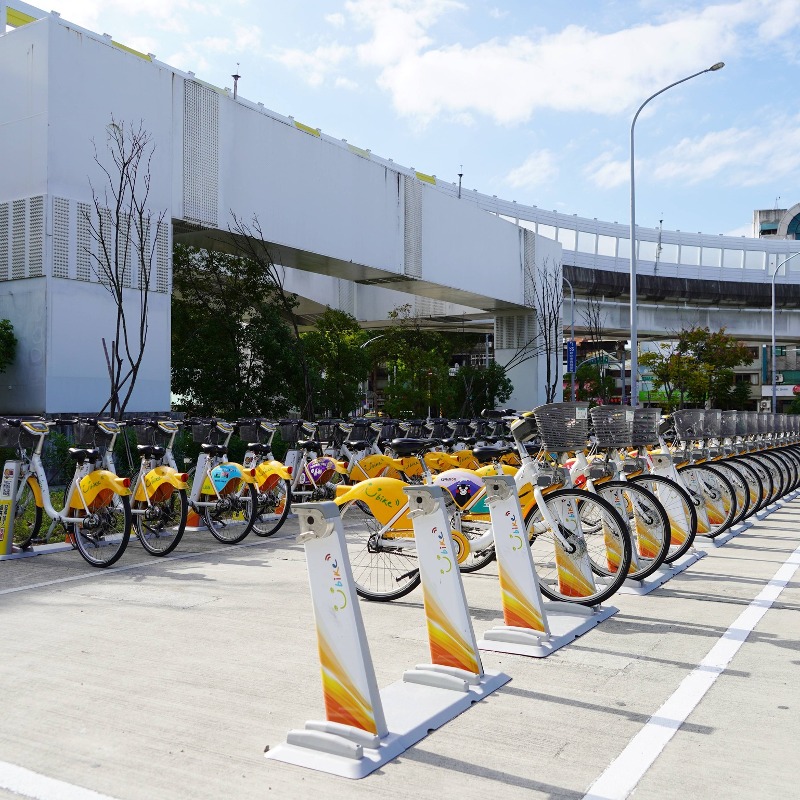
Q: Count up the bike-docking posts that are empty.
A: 3